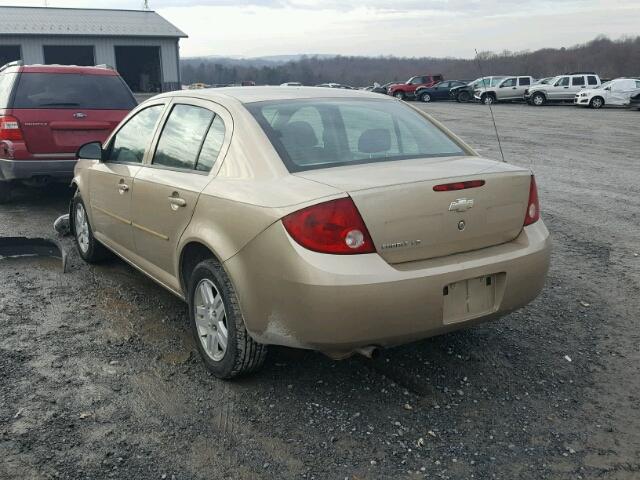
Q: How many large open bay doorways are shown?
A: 3